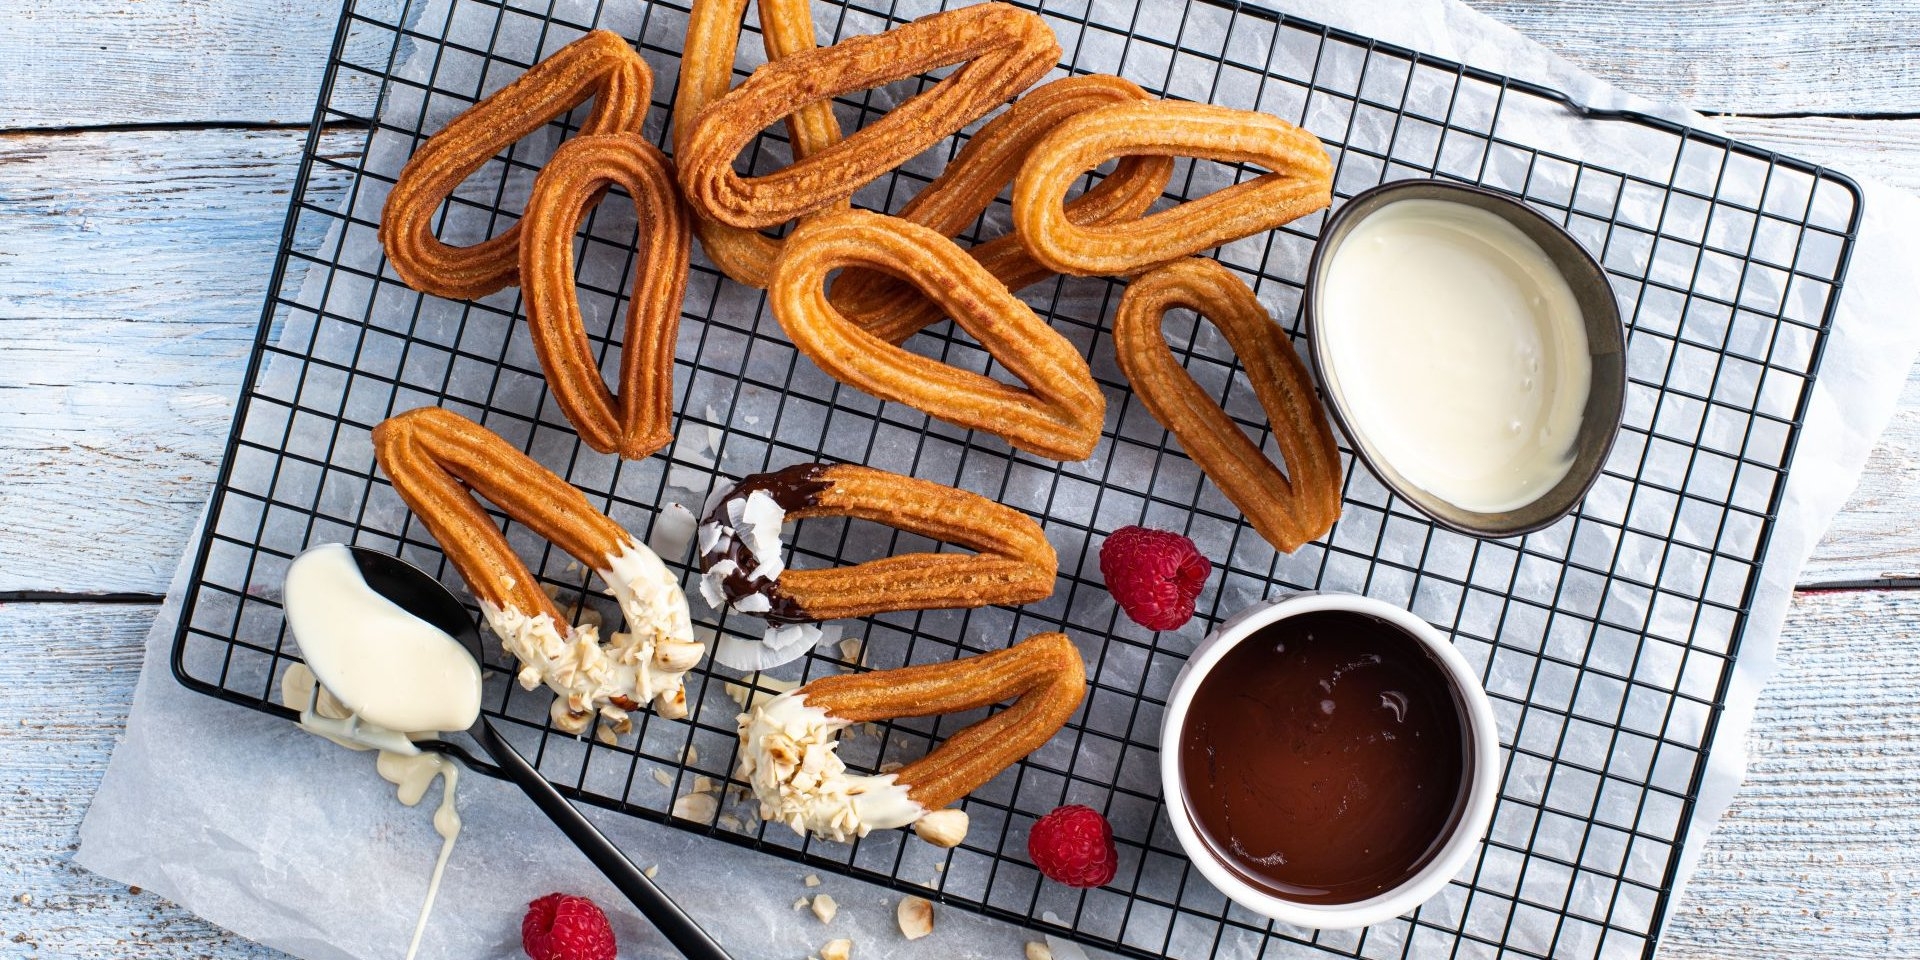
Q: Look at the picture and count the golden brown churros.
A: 11